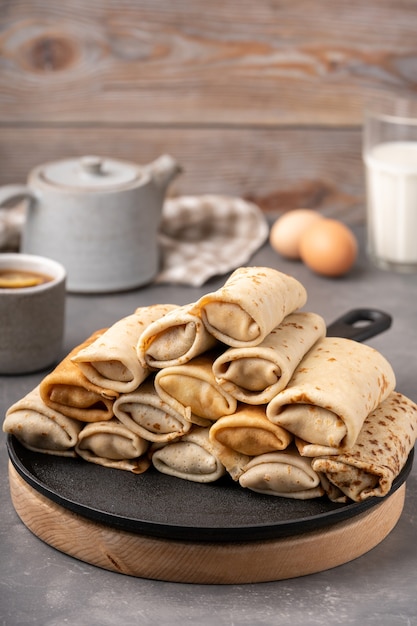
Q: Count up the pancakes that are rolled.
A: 14